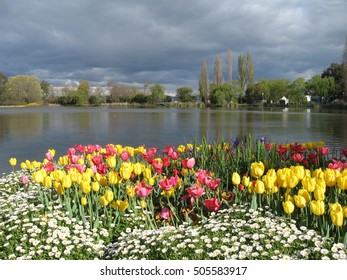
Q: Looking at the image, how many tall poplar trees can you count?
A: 5